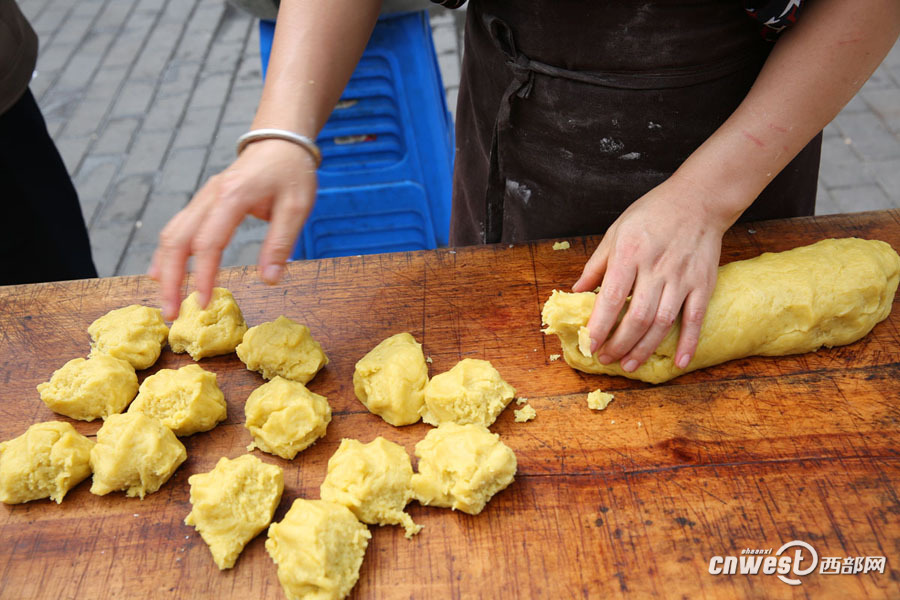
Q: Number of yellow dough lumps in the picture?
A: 14